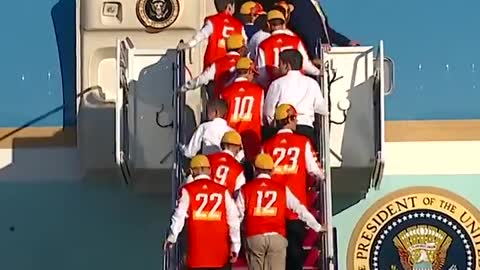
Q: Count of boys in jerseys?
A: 8